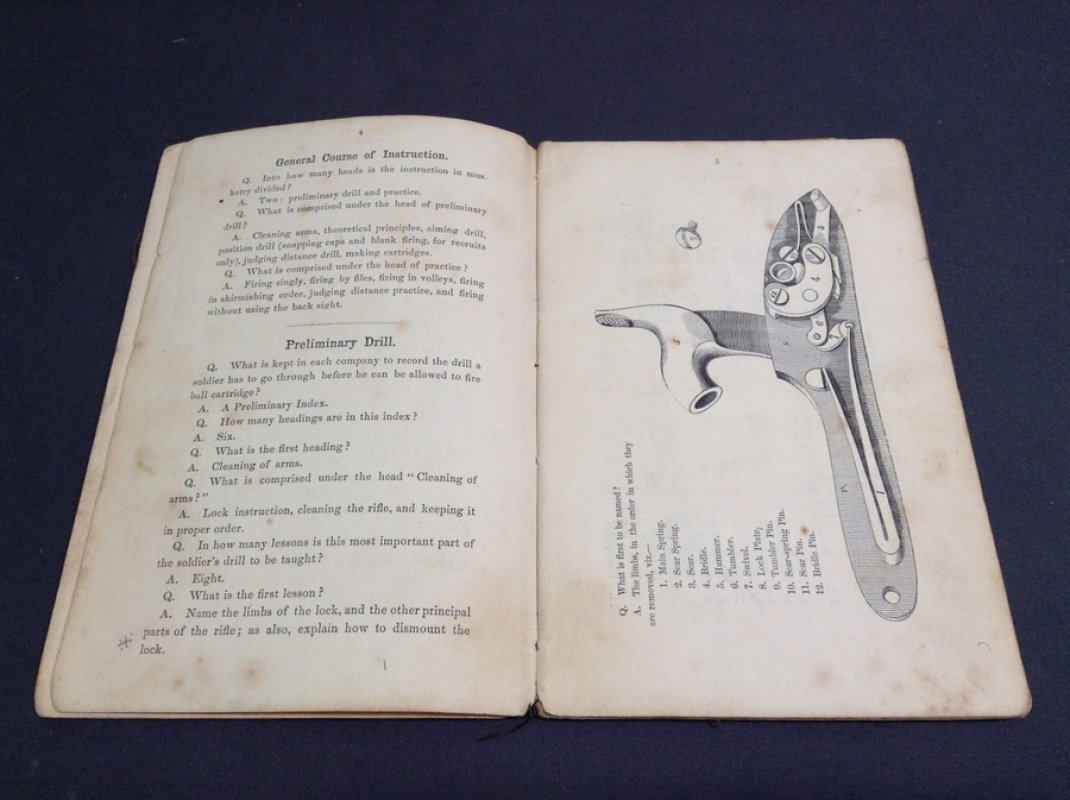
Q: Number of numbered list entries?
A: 12